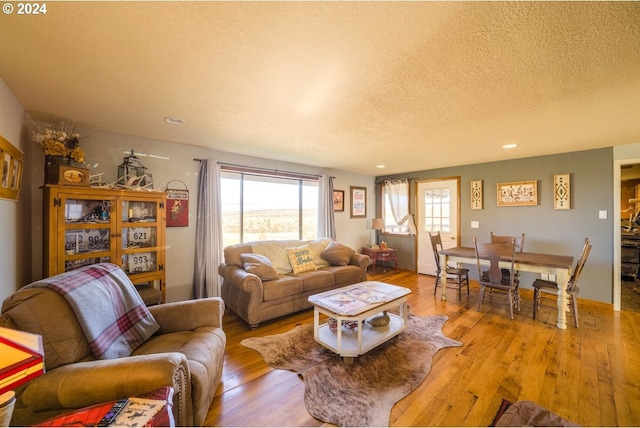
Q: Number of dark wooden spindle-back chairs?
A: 4